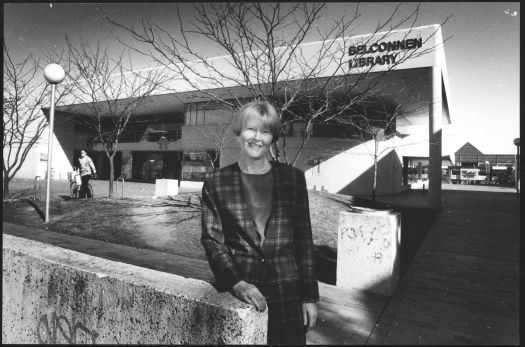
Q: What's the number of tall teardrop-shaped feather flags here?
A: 0